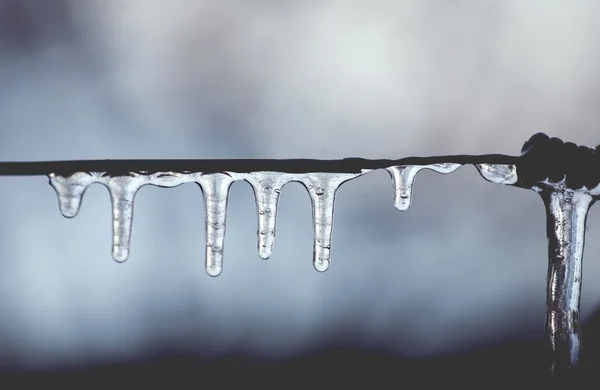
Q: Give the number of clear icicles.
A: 7